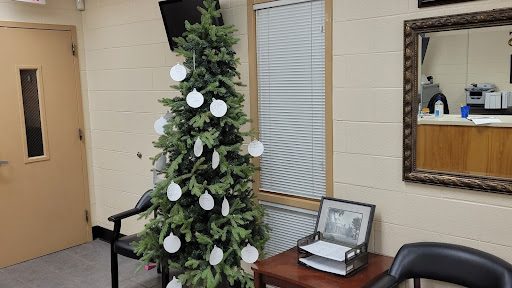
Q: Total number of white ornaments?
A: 14